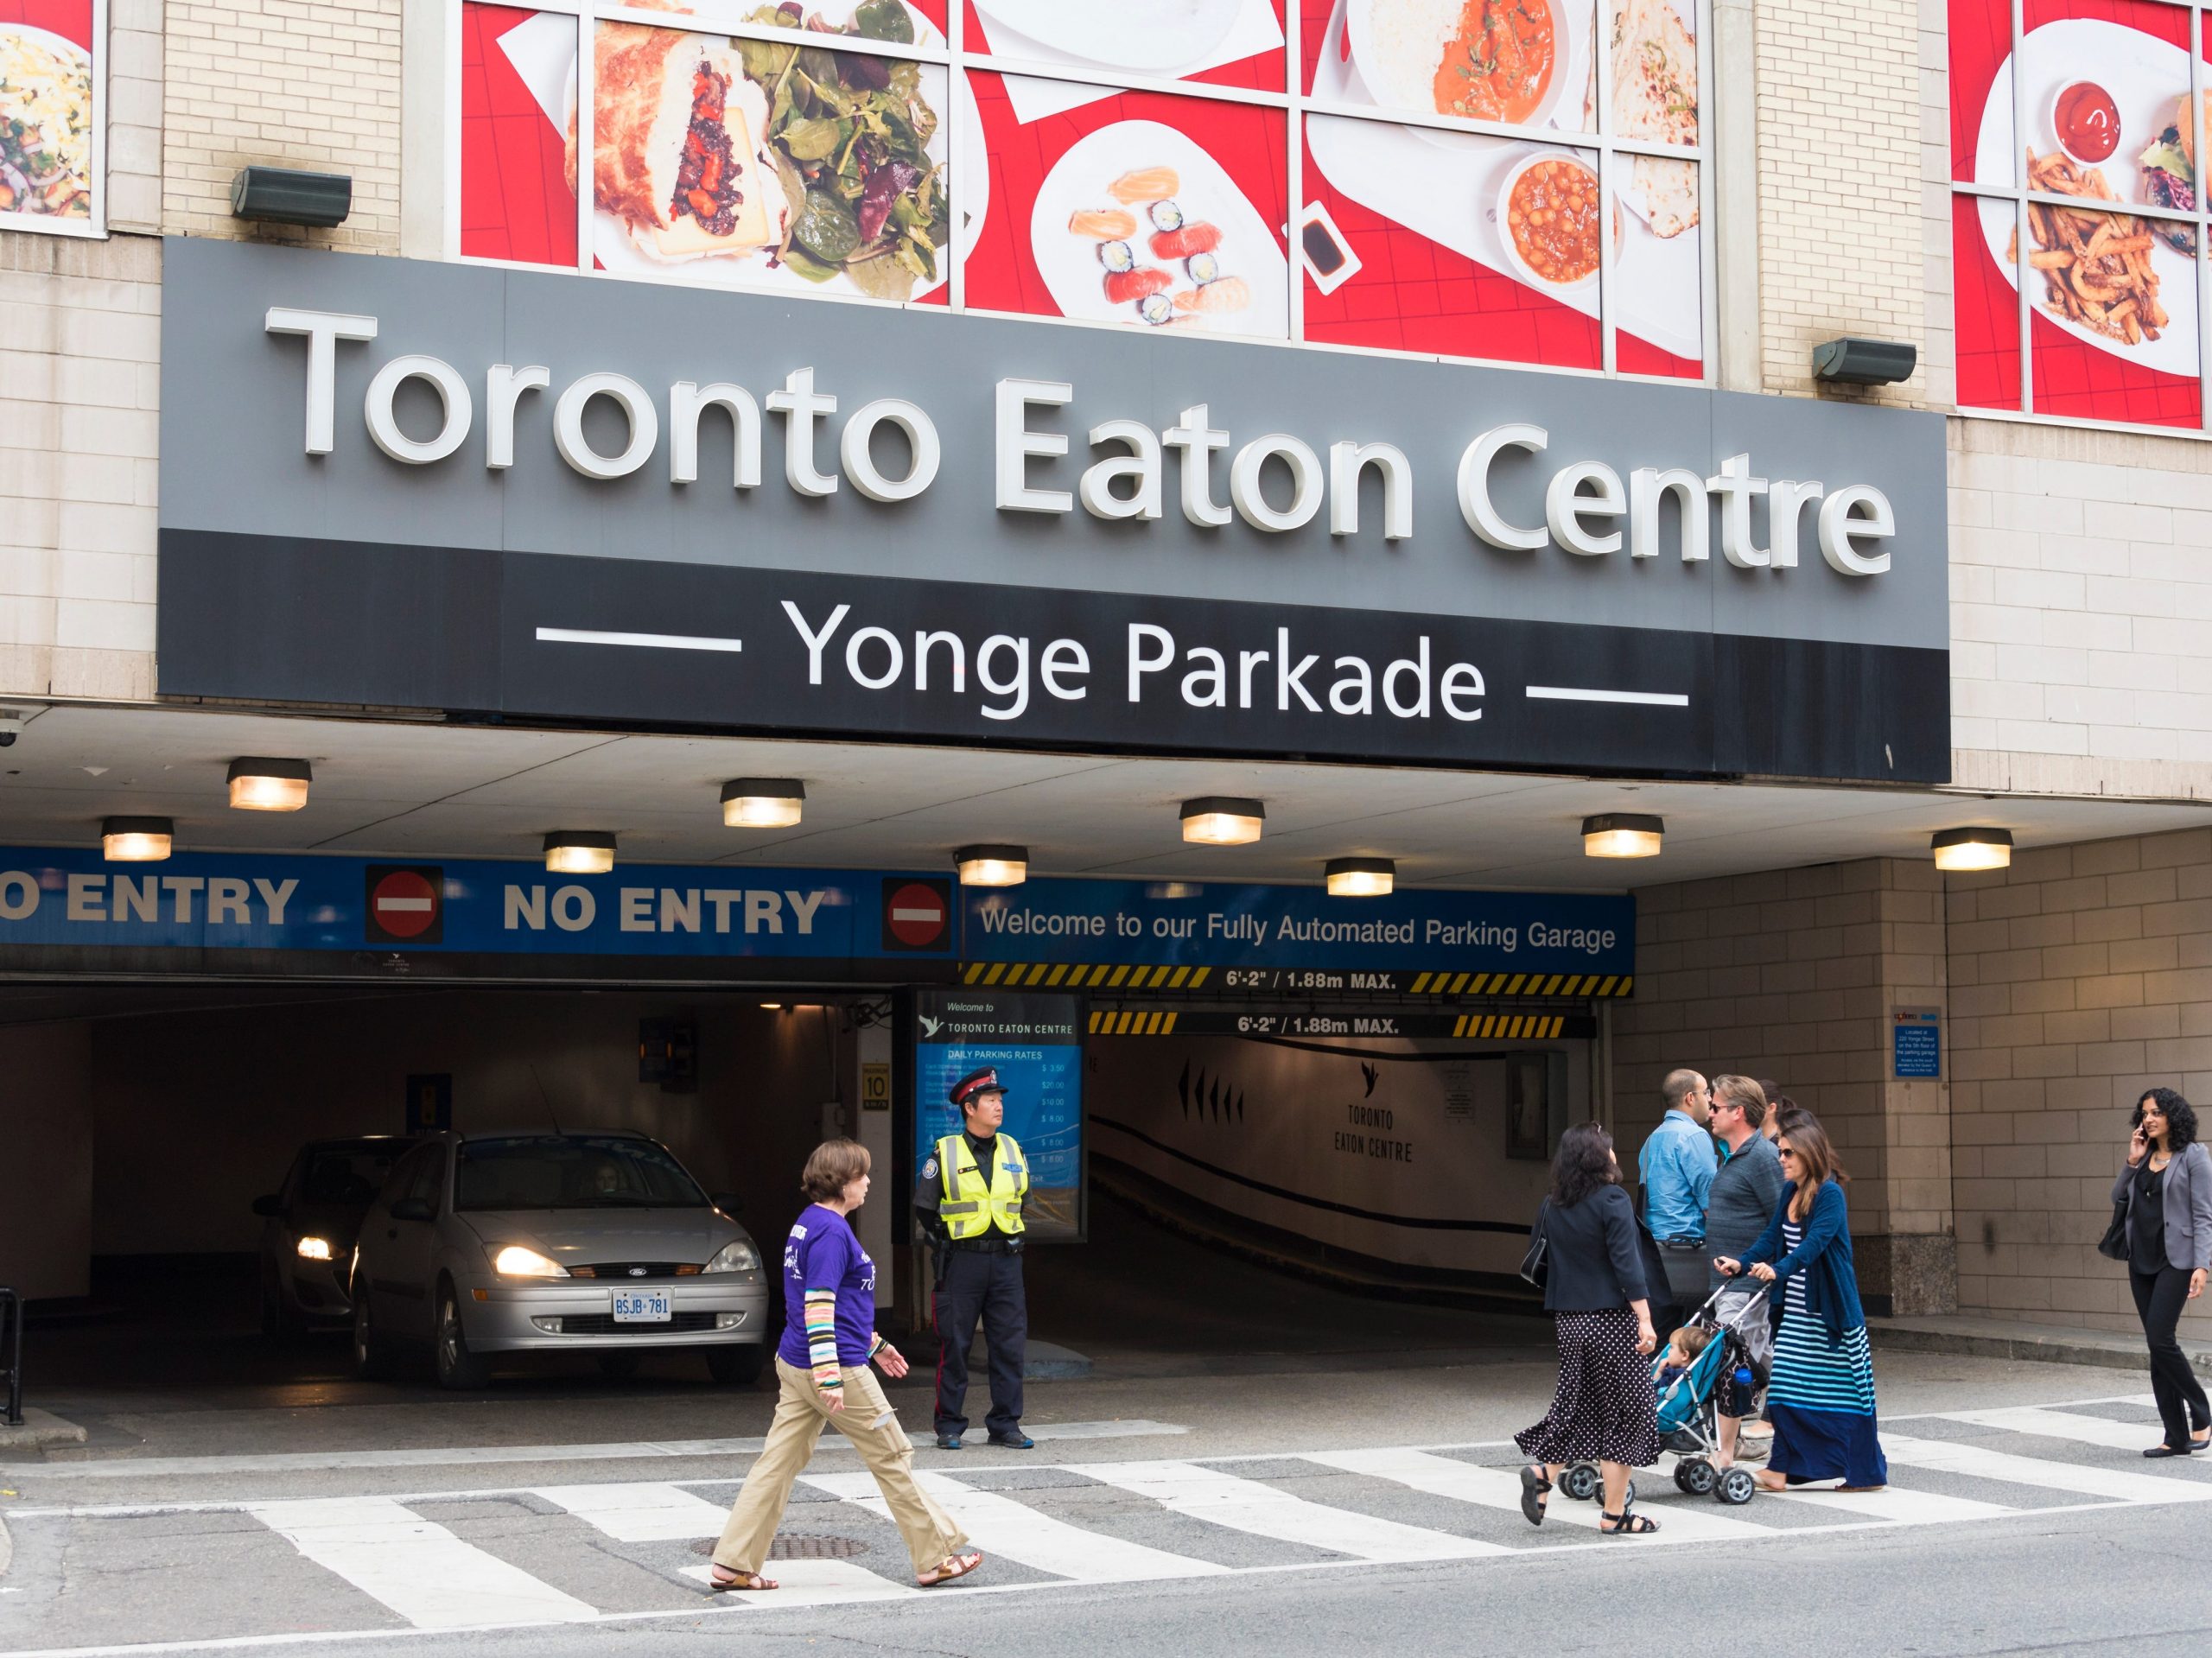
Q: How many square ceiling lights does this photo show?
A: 9